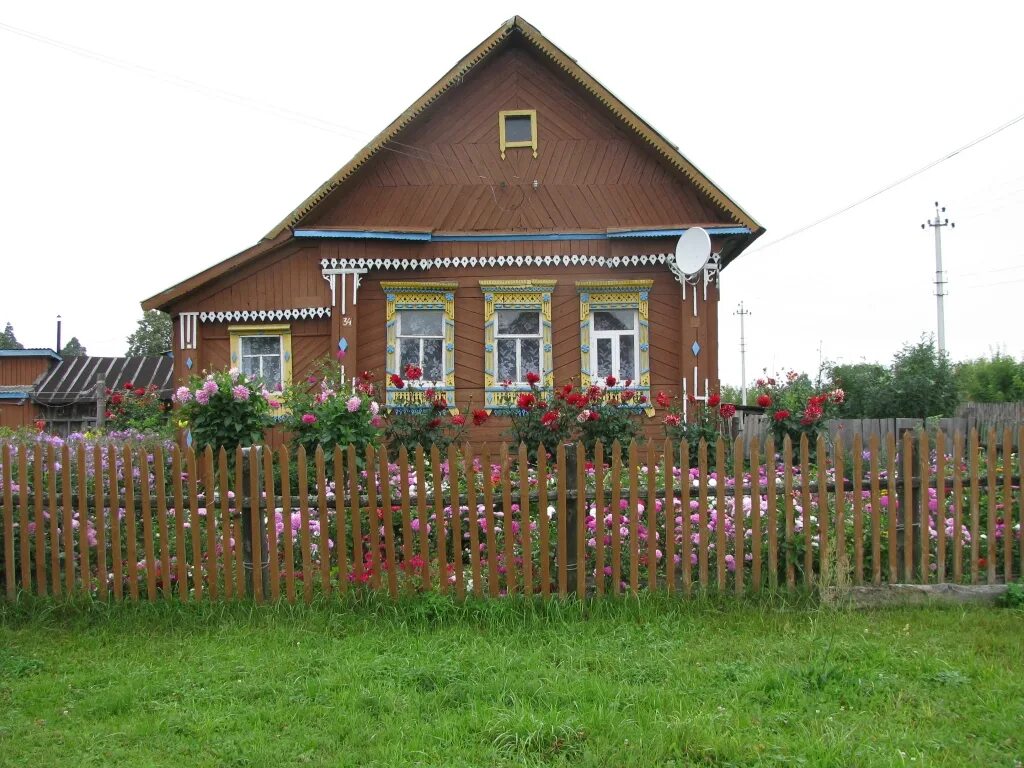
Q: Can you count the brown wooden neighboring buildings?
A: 1